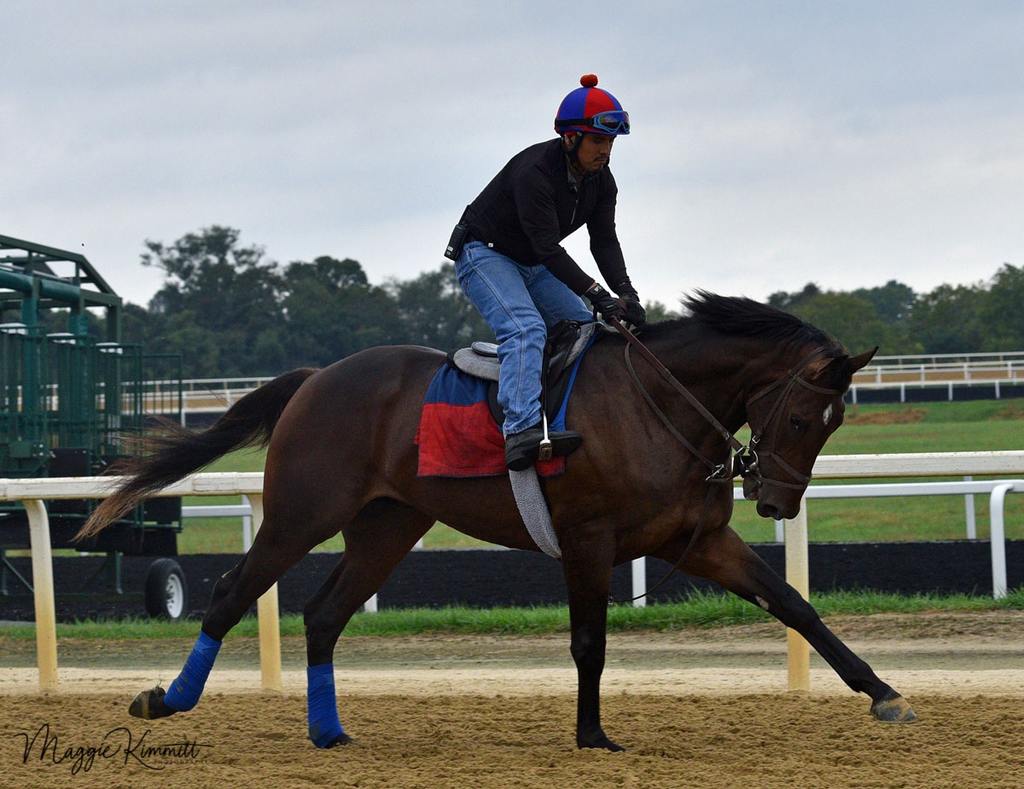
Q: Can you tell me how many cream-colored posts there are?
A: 3